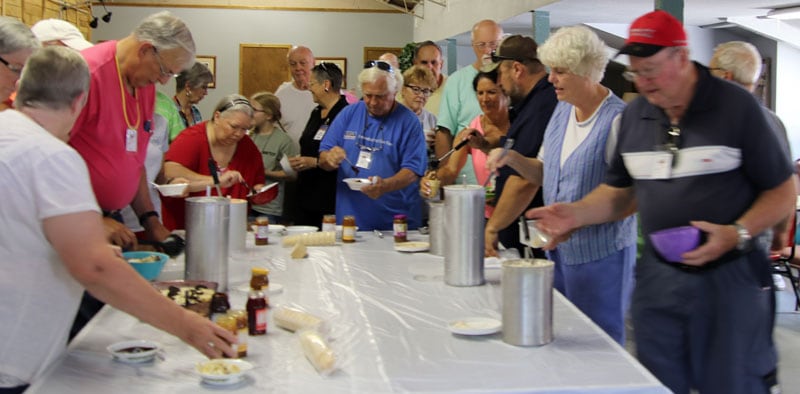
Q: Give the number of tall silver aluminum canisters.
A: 5